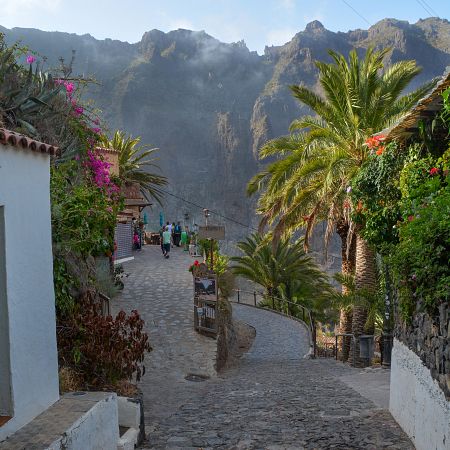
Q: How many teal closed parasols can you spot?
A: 2